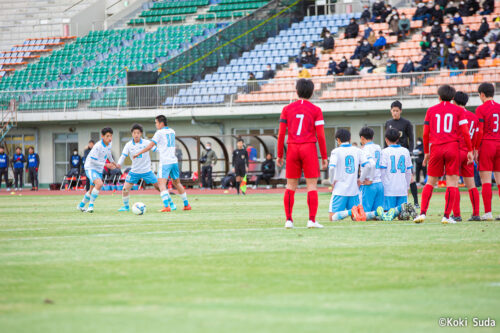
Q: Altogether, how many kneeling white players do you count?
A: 3